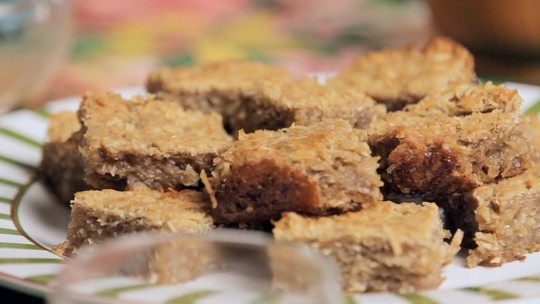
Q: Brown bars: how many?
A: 11